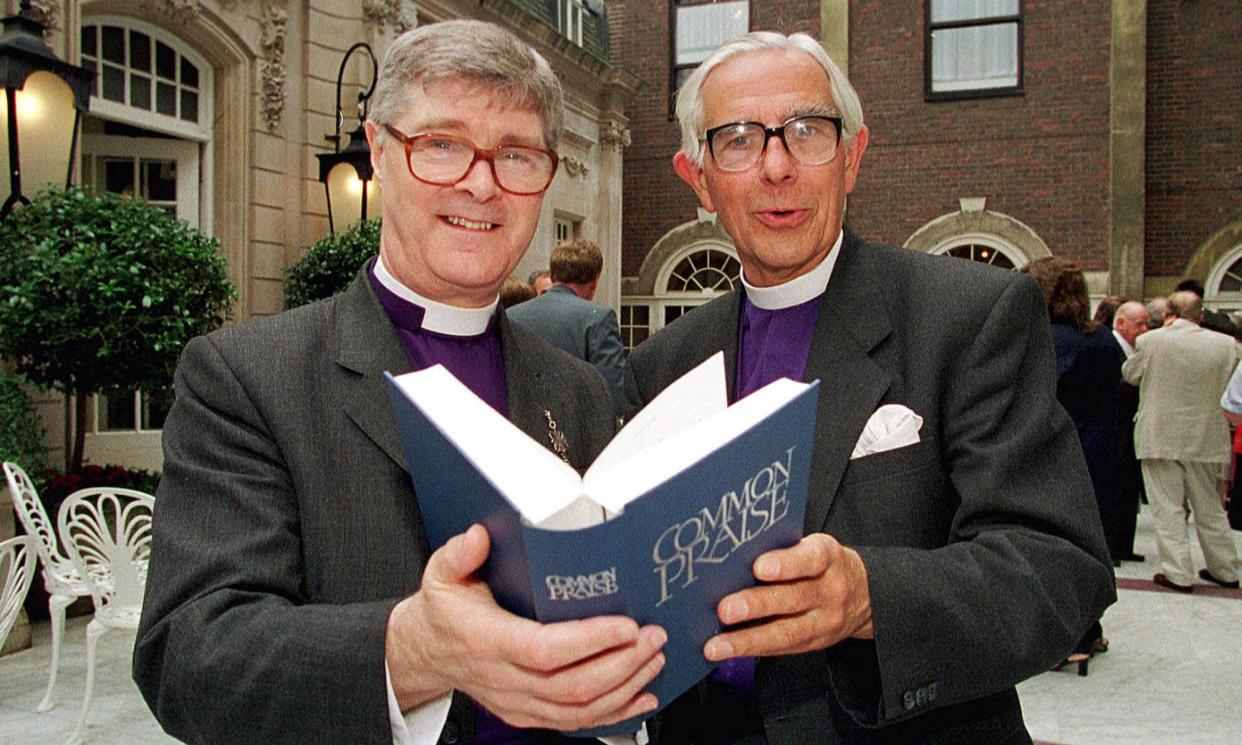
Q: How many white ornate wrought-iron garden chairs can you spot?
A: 3